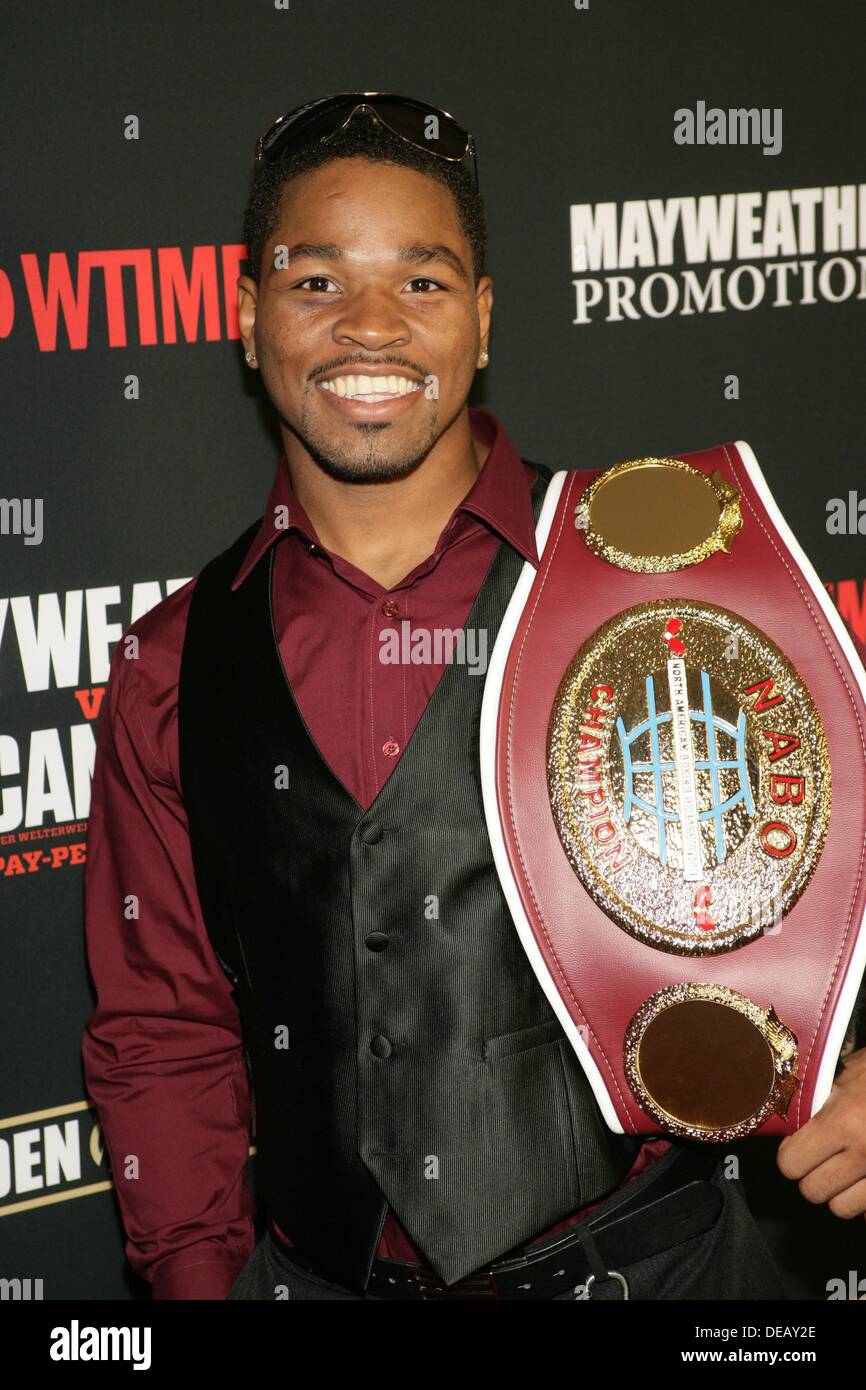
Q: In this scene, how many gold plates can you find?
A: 3